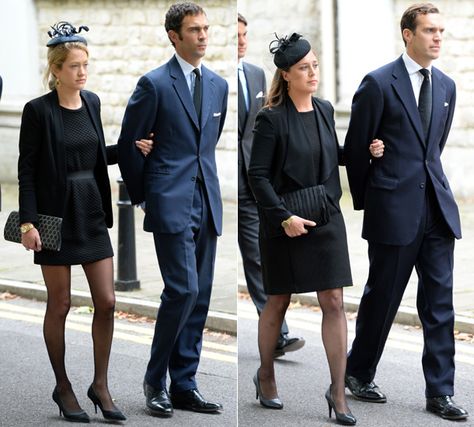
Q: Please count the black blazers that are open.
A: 2